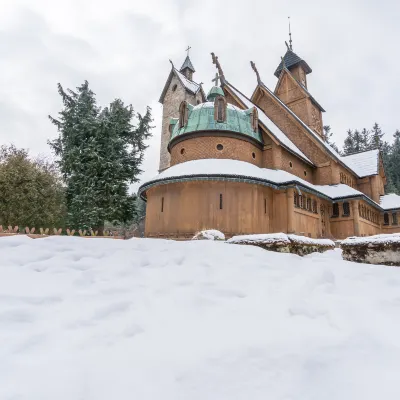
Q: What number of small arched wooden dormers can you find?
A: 3